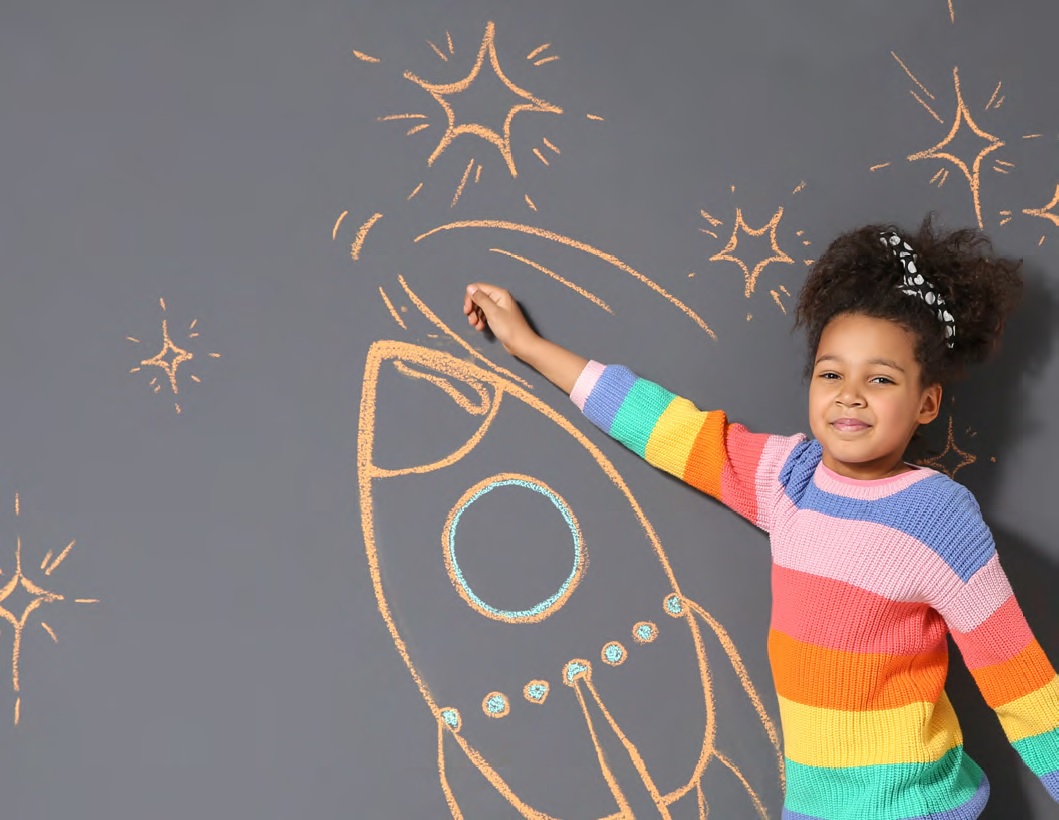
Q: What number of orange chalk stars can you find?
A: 7